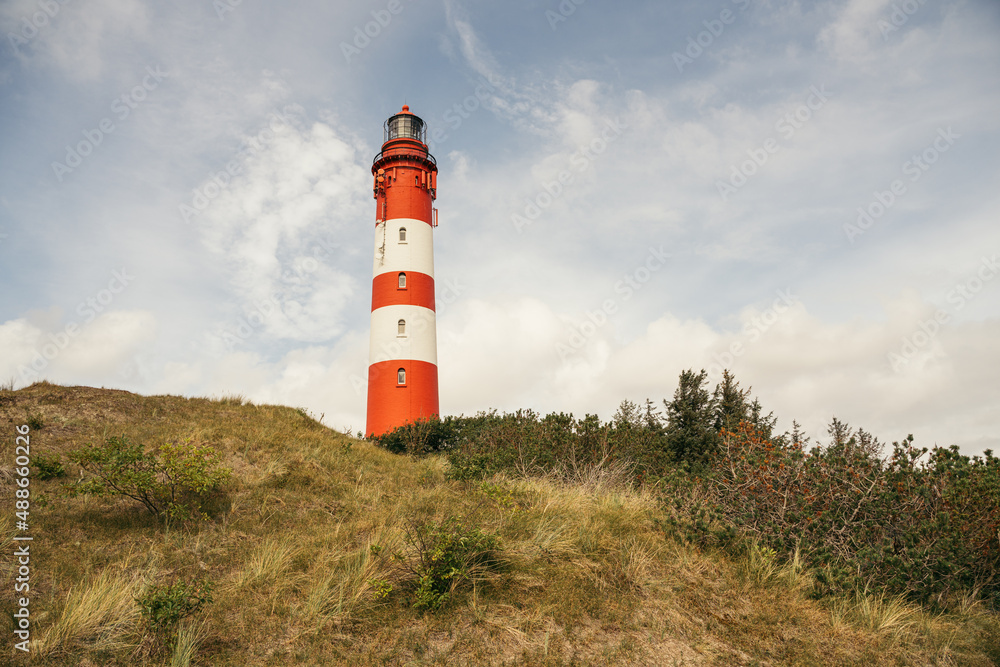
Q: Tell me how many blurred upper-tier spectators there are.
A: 0